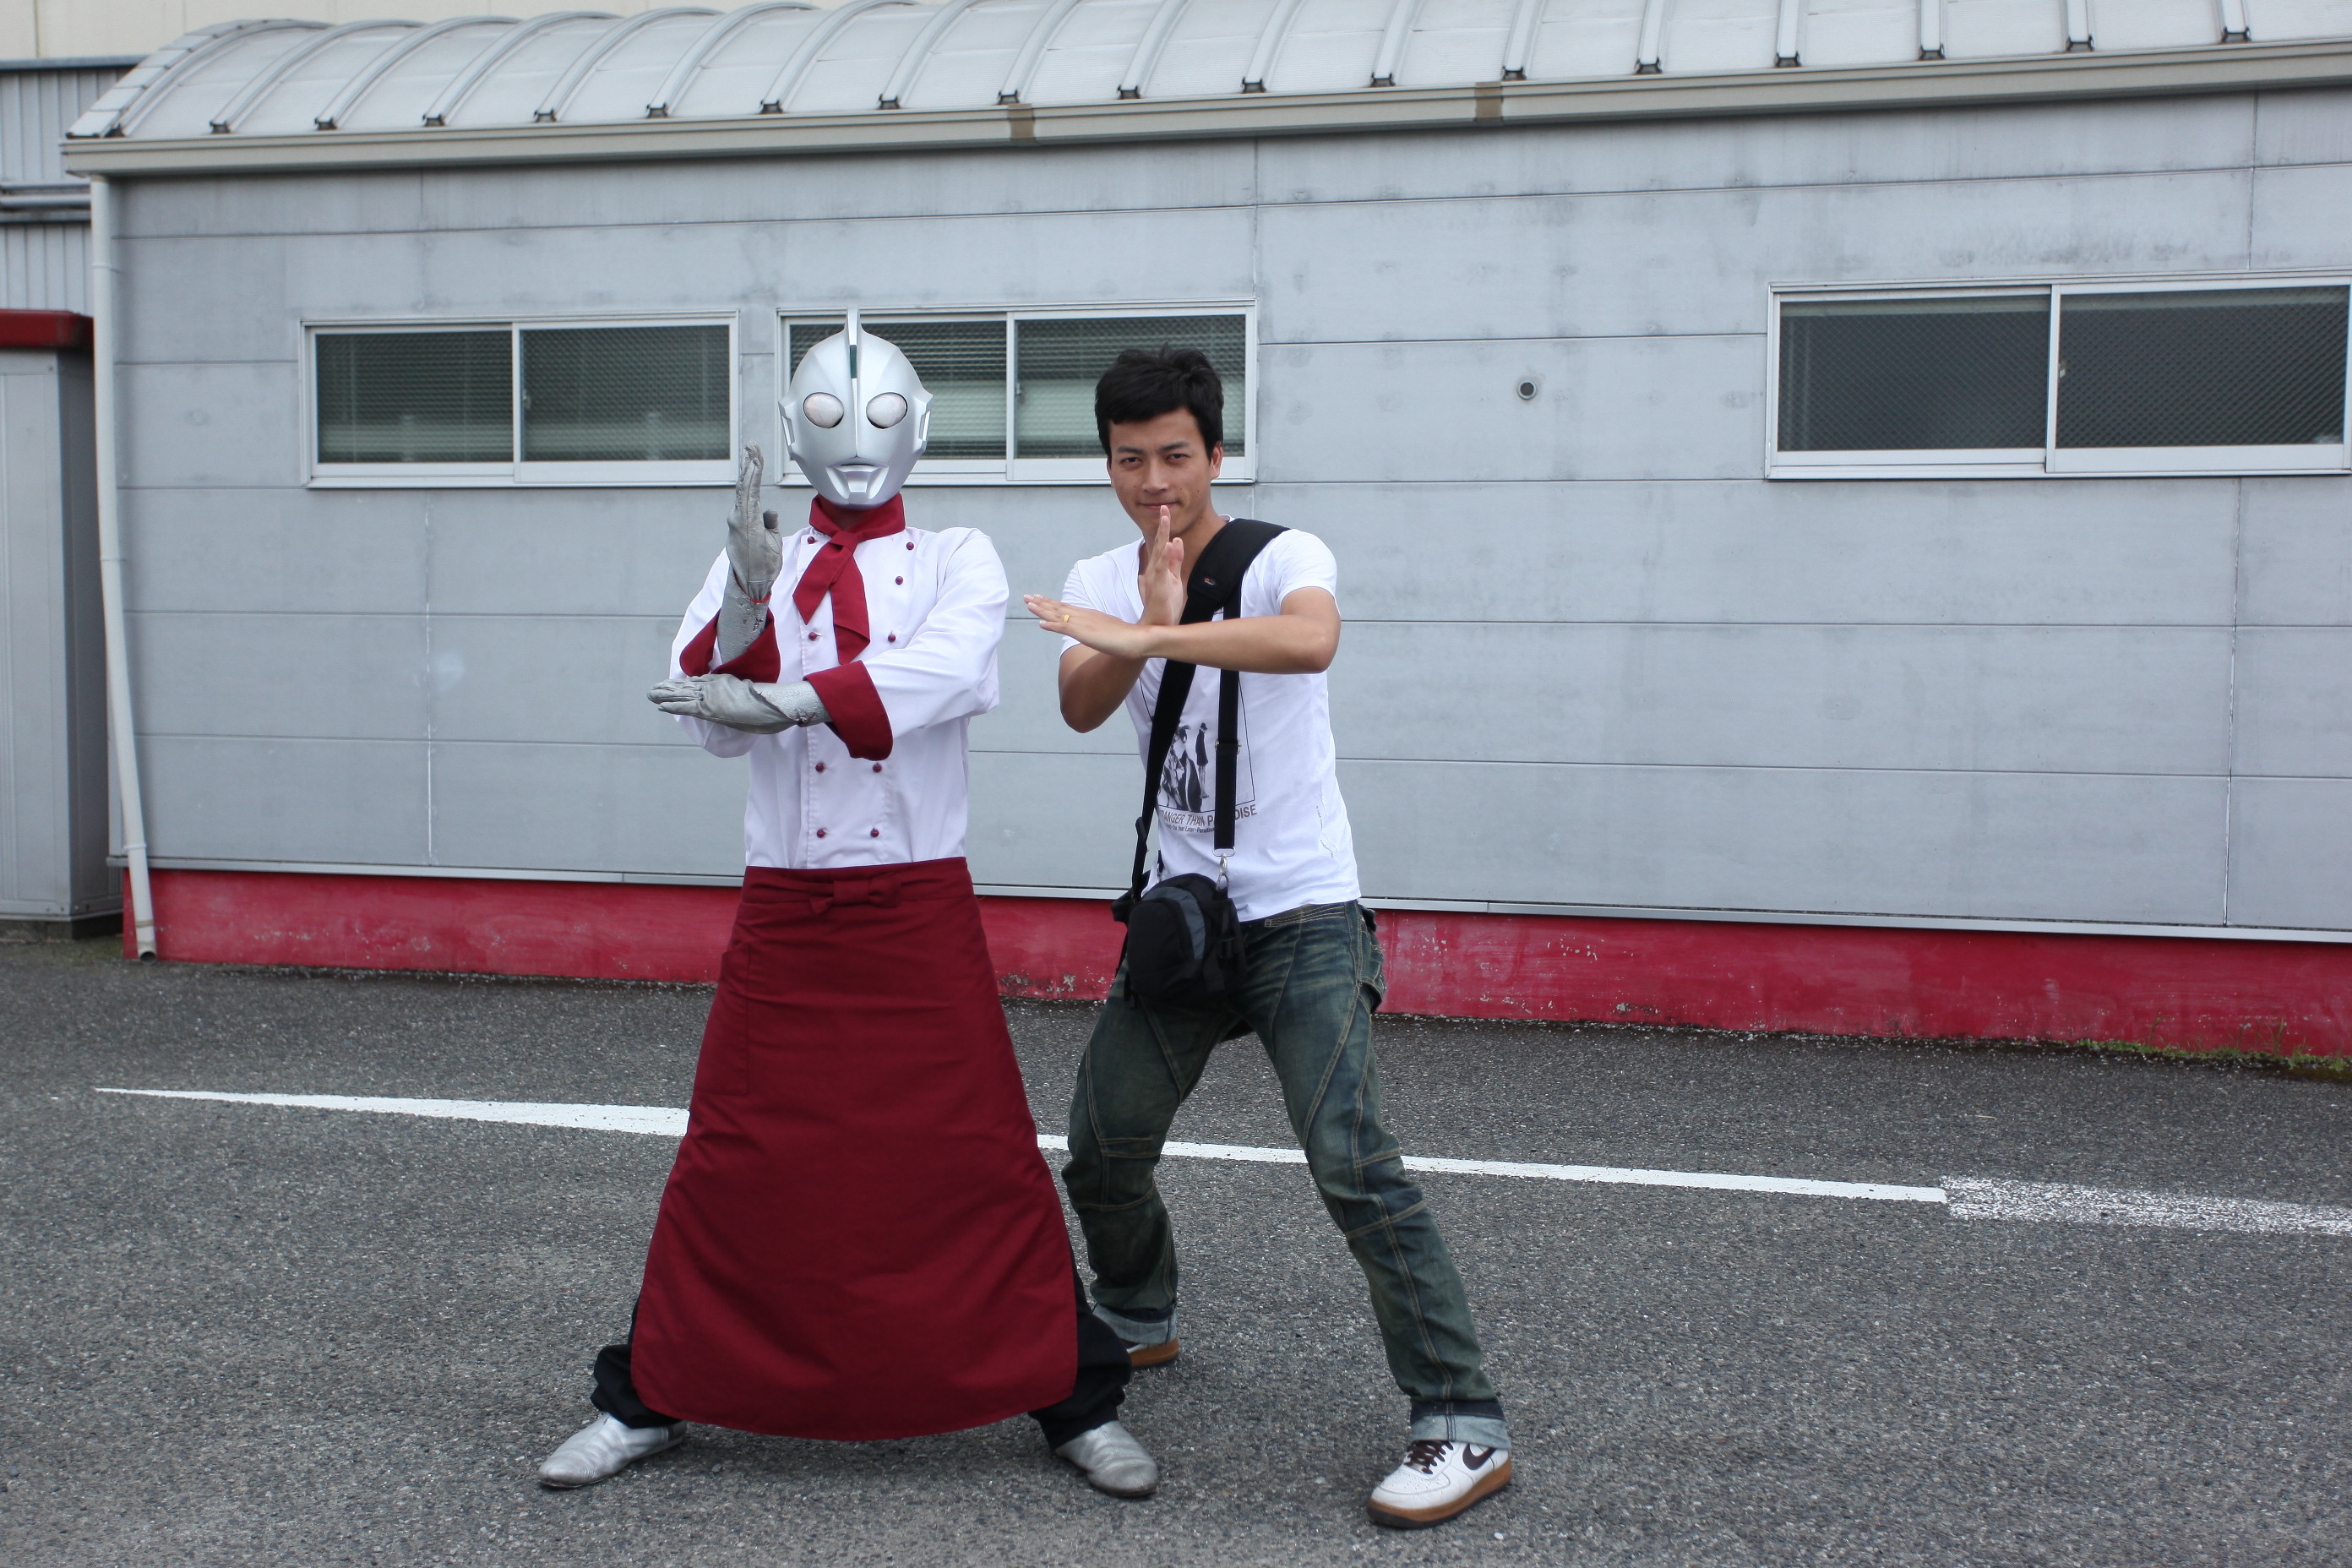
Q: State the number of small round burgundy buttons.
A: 9